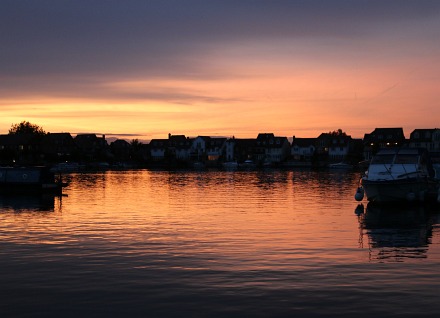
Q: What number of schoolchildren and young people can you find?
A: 0